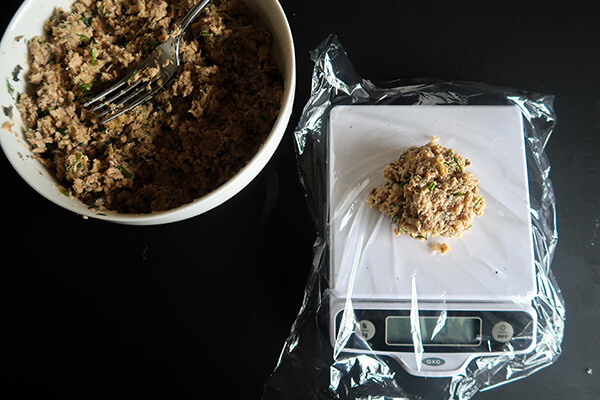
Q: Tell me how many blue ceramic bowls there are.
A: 0